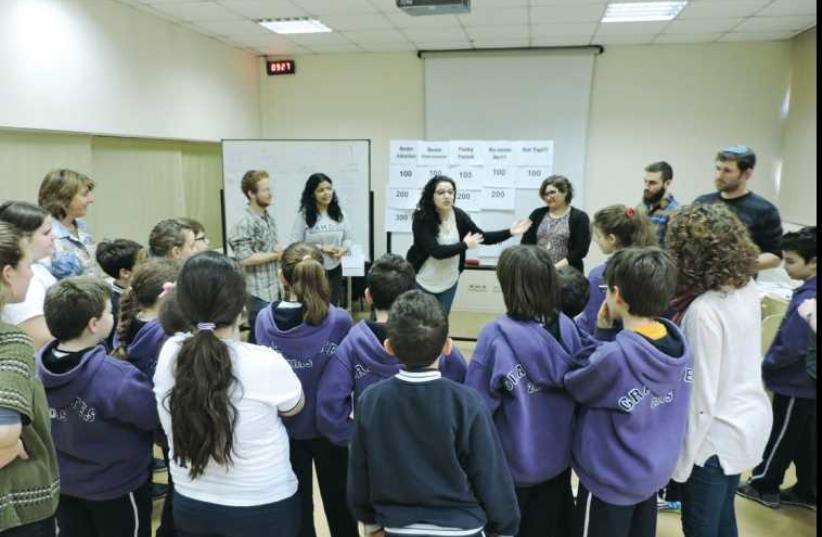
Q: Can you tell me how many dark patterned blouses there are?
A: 1